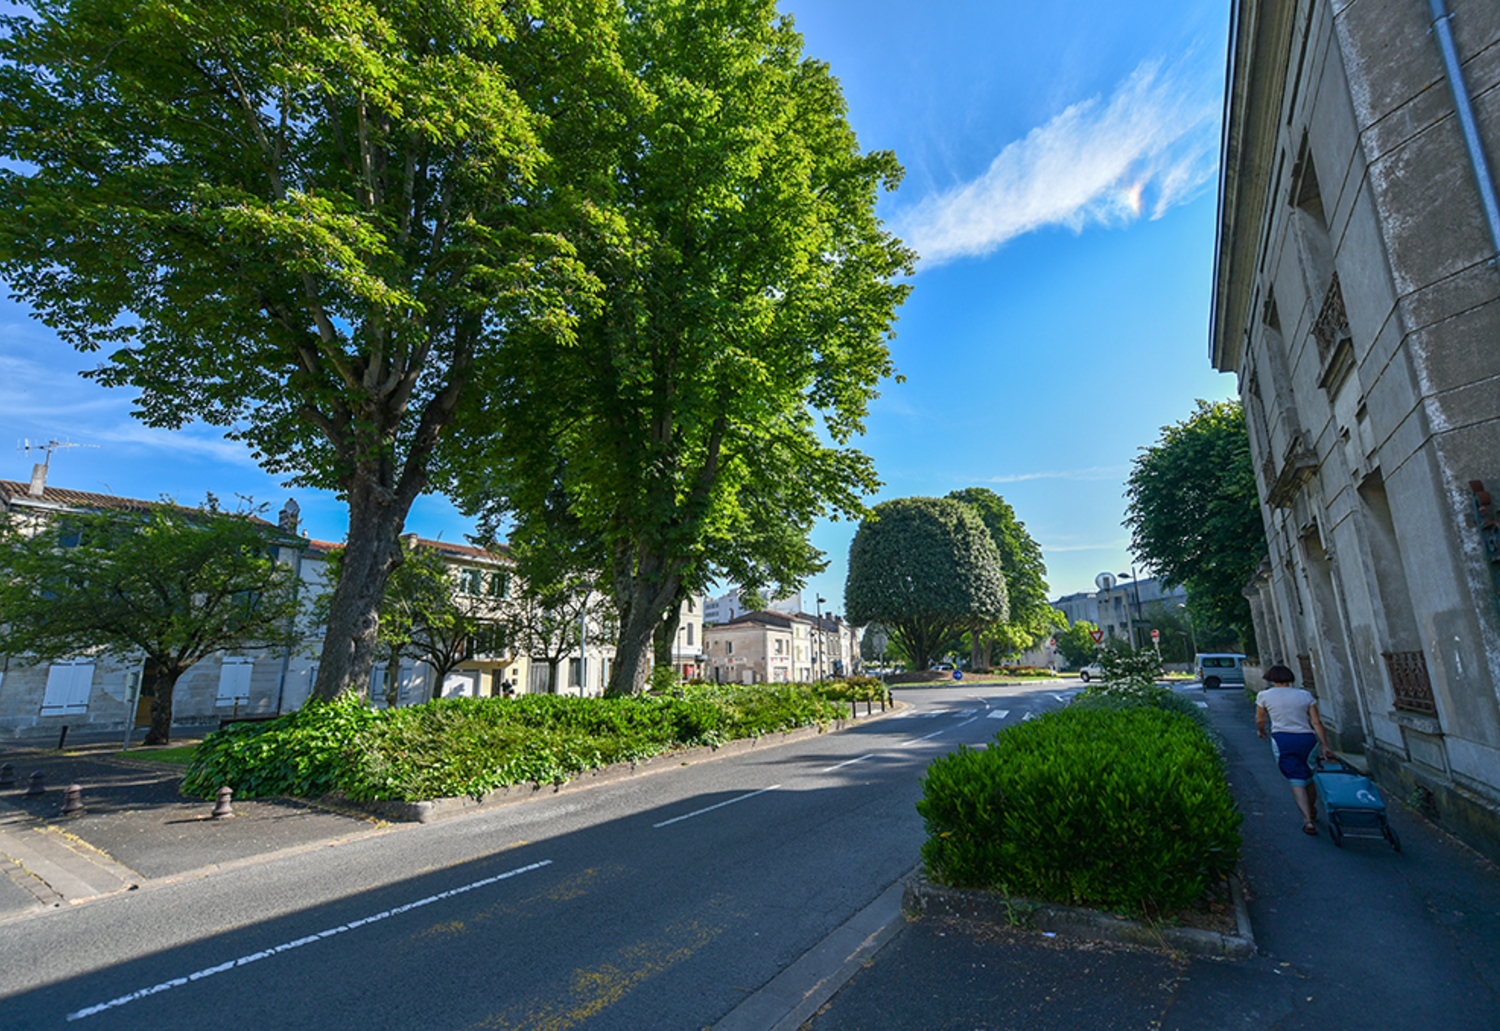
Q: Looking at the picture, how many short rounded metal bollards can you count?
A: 4